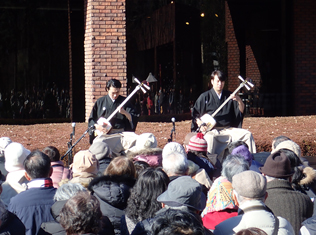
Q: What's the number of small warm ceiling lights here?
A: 4